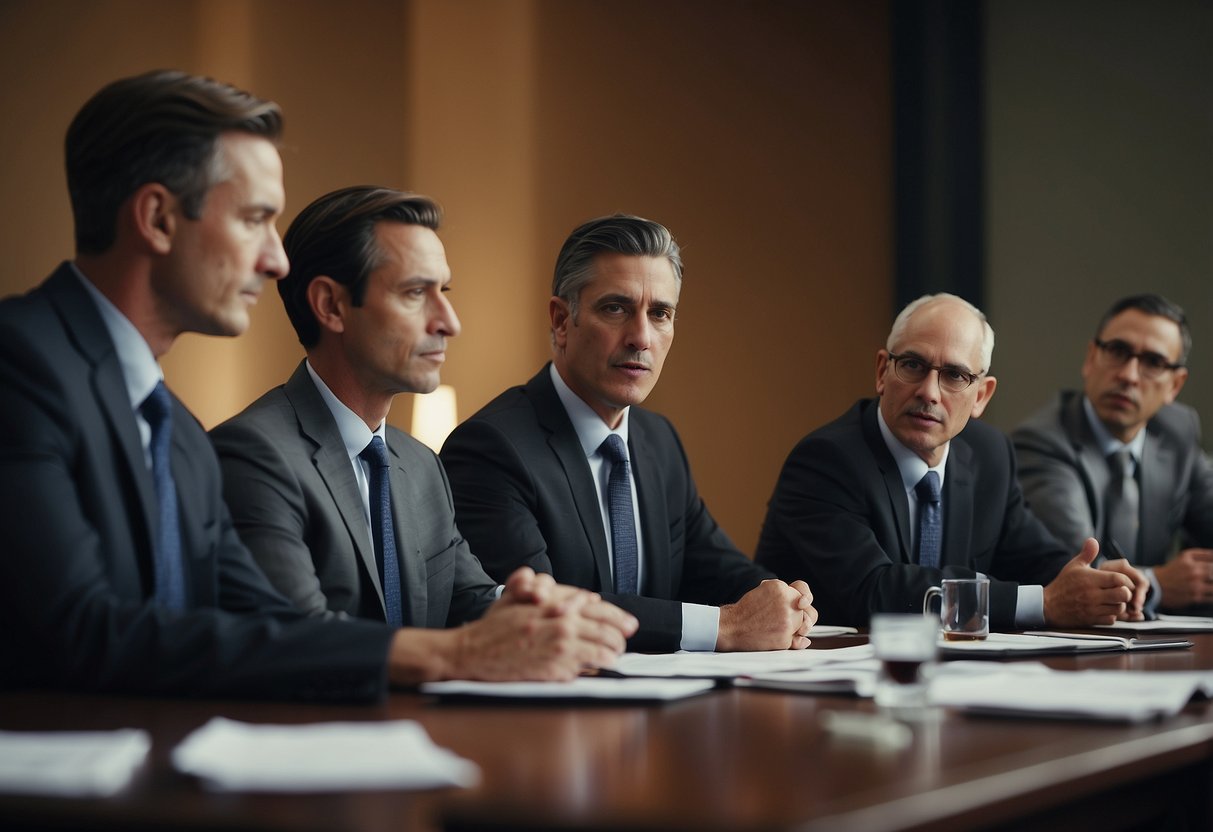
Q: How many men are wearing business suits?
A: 5